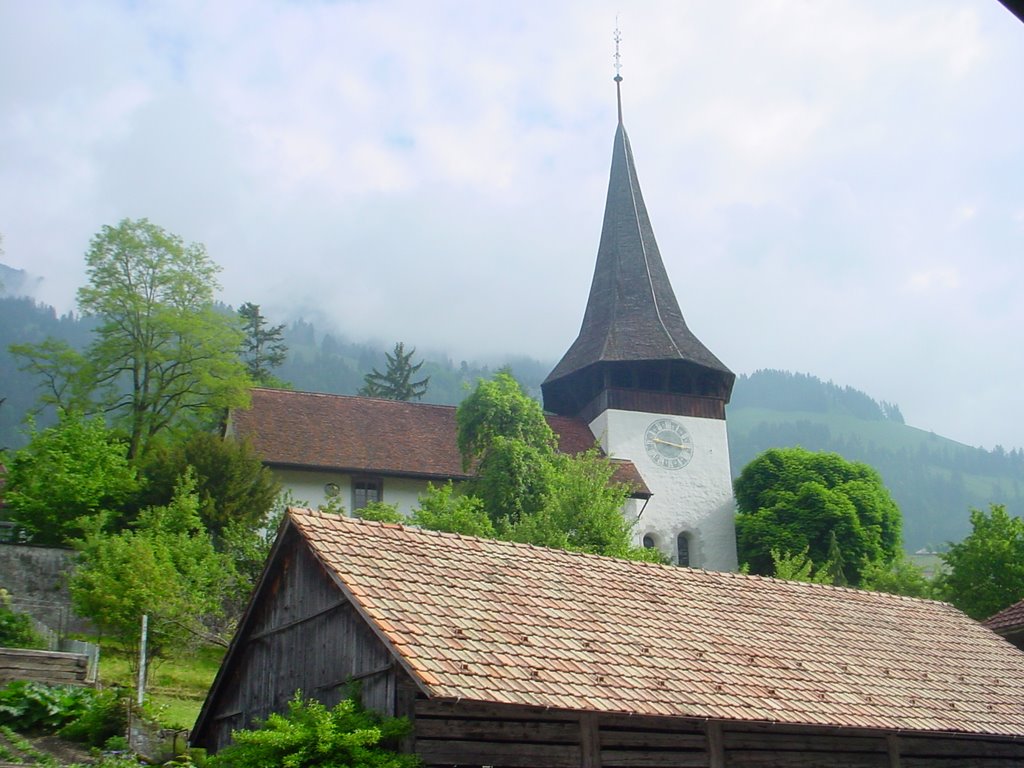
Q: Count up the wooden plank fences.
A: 1